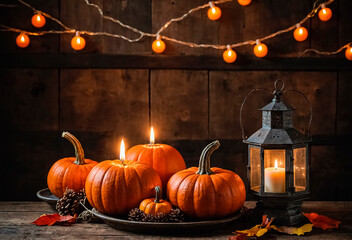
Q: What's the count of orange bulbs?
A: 11